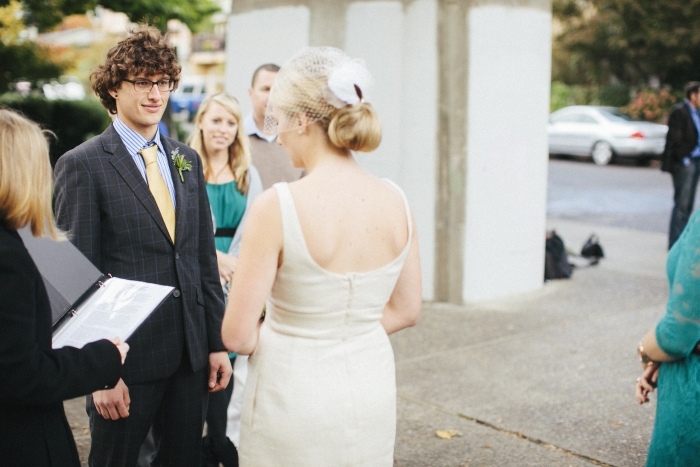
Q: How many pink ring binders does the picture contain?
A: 0